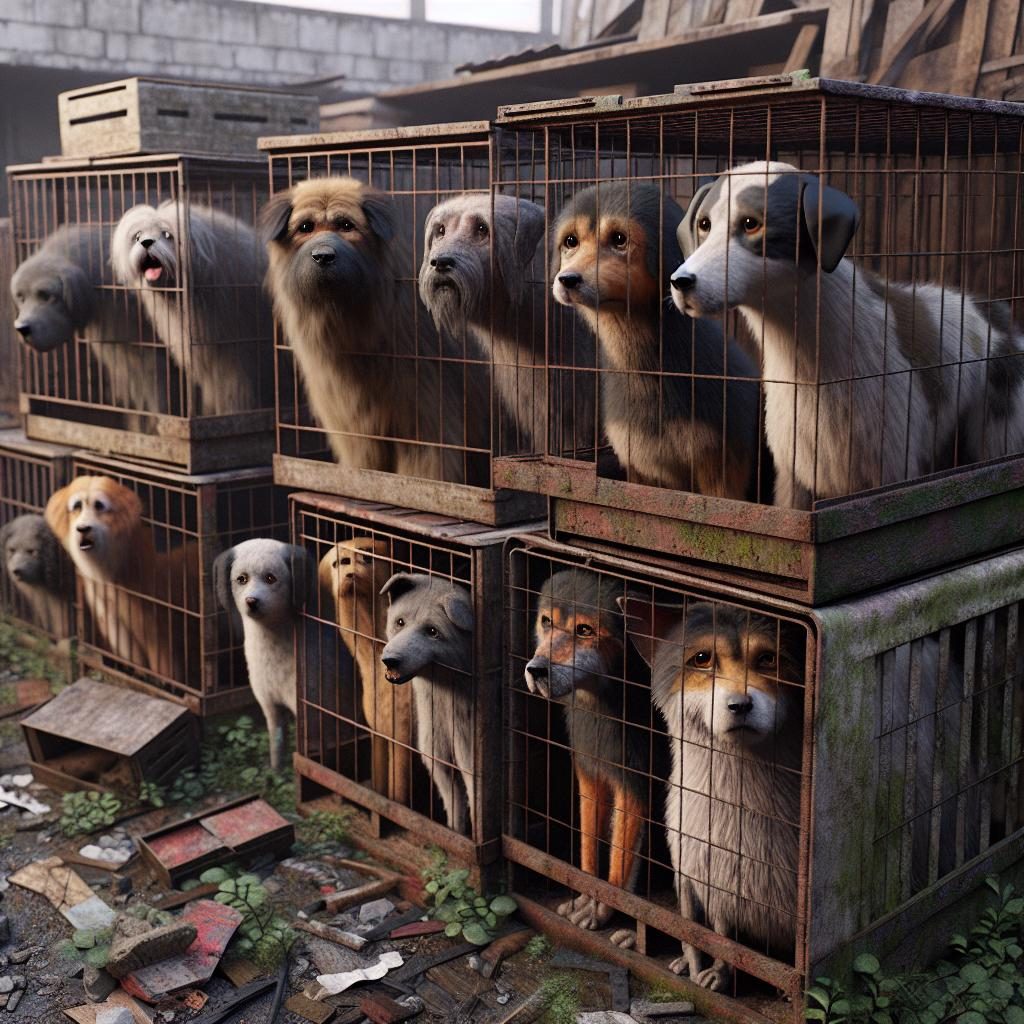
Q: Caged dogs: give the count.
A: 12